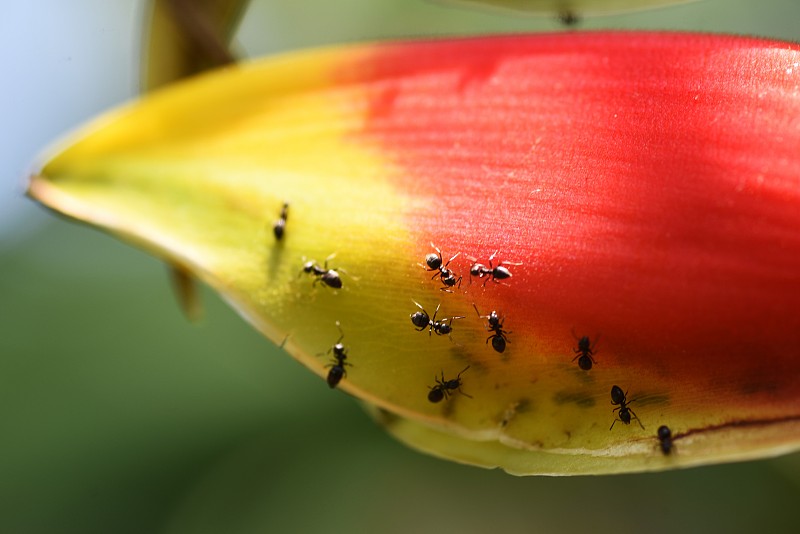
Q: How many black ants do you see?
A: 11